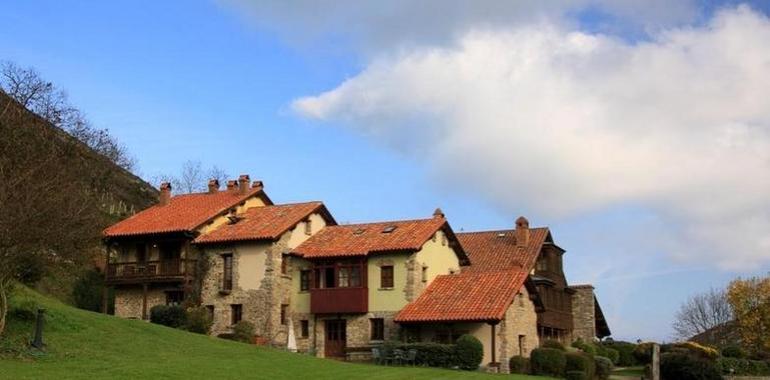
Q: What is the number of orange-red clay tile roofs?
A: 5